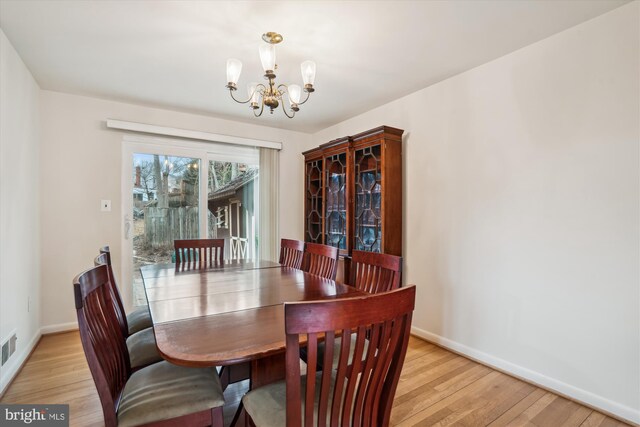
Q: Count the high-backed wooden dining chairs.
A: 8